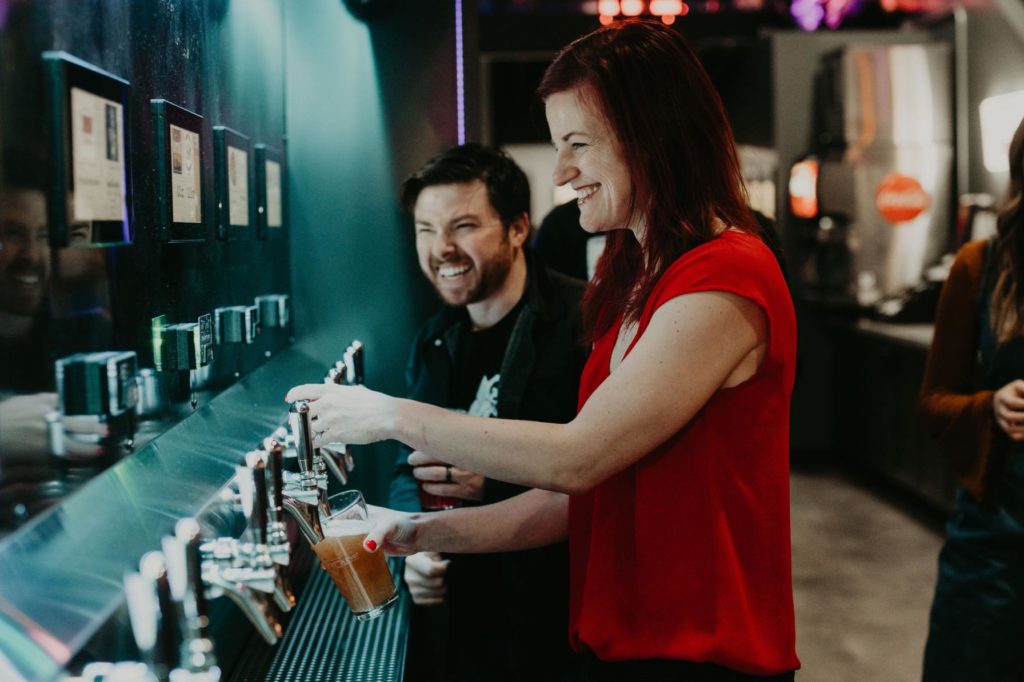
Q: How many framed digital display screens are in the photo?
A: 4